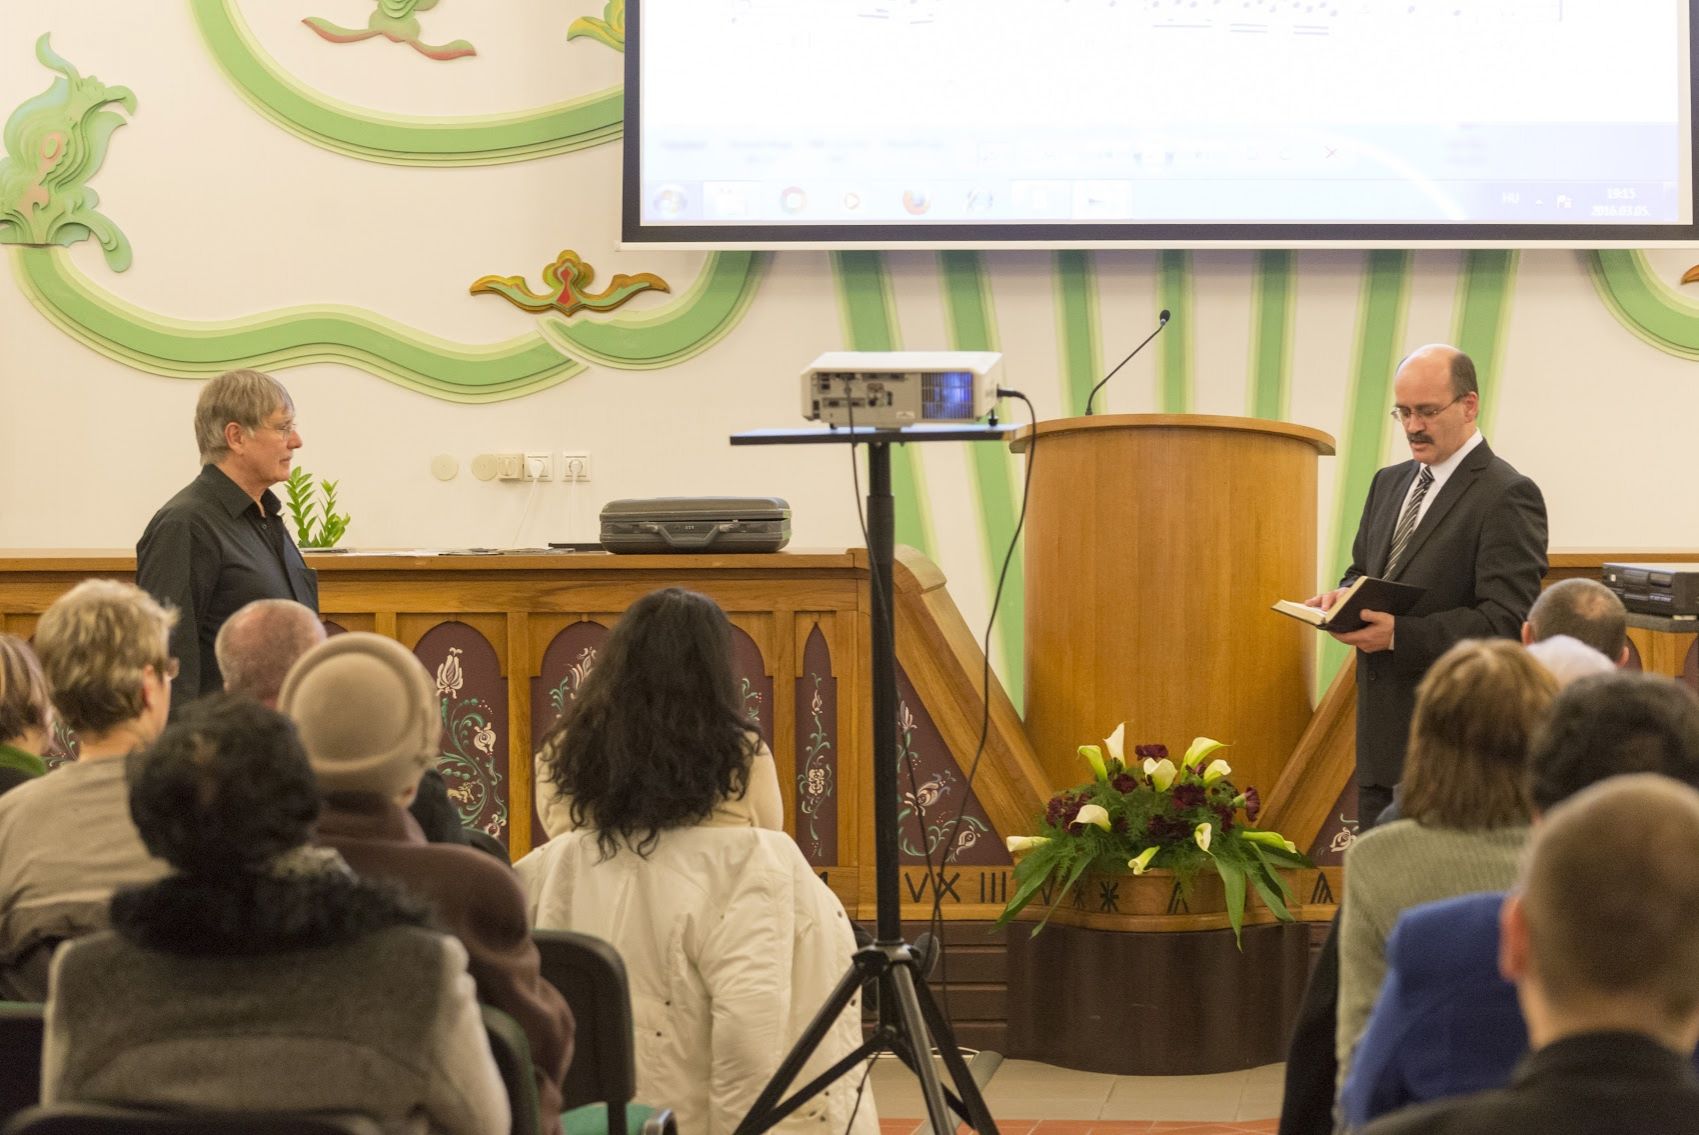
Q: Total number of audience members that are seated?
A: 11